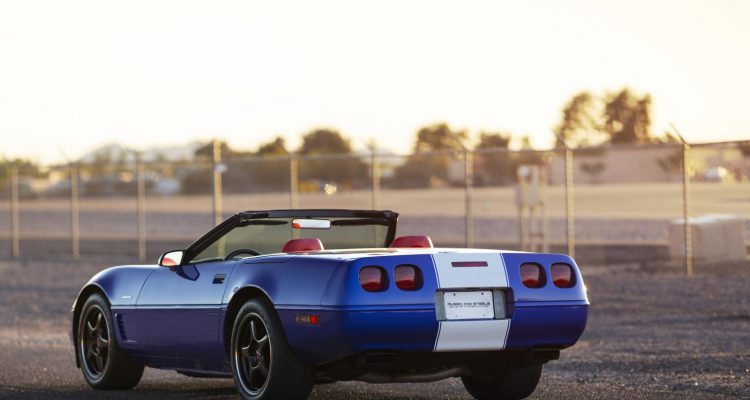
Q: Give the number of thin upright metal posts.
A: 9